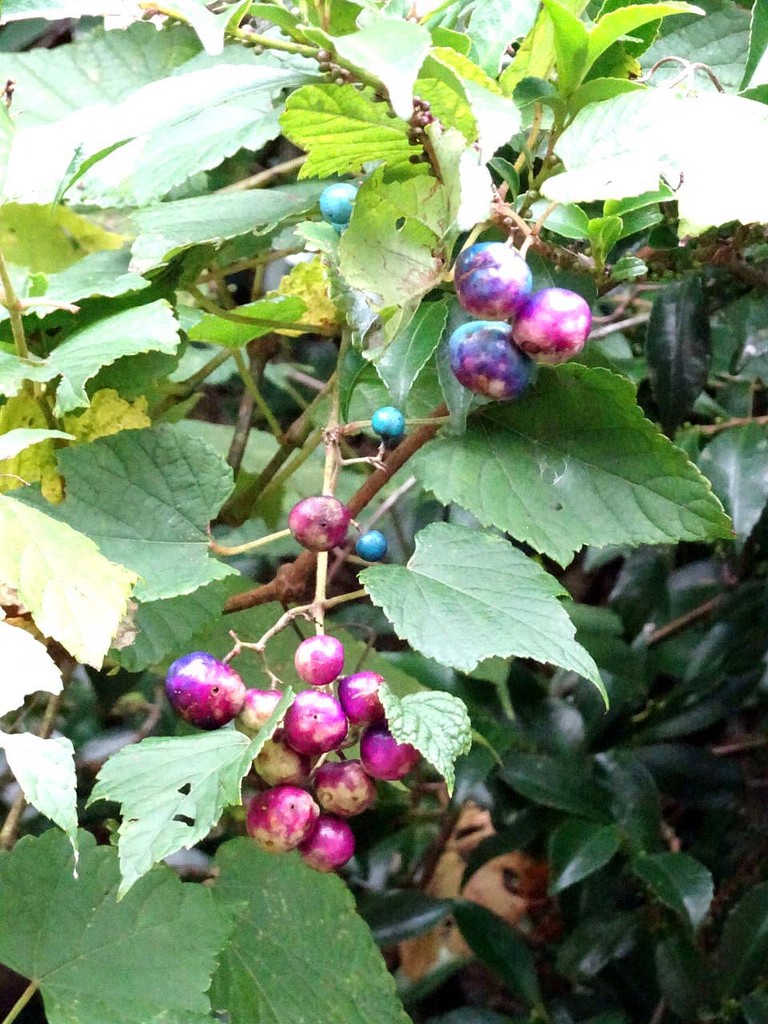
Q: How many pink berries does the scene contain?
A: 12